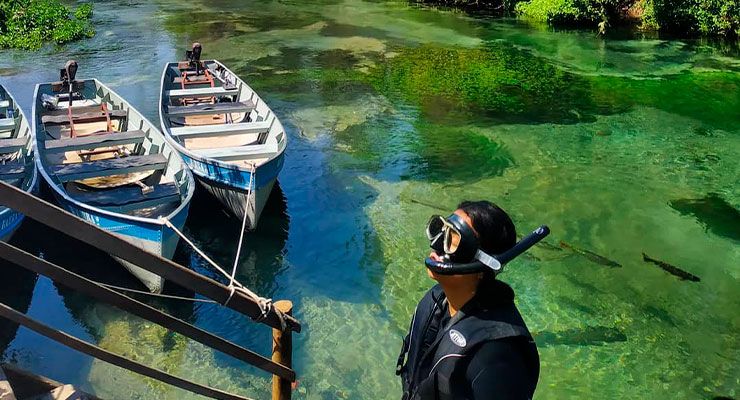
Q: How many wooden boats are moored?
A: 3